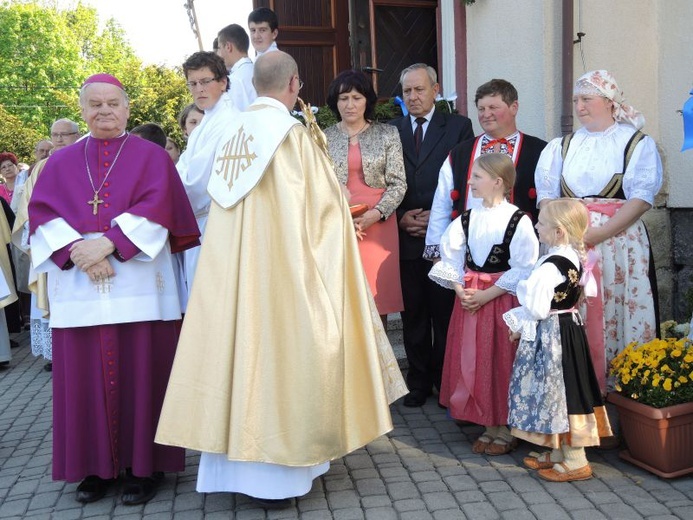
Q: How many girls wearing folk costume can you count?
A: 2